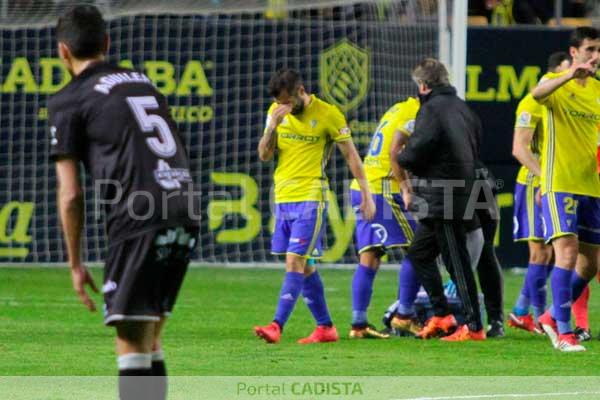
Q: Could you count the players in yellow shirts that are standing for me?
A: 4